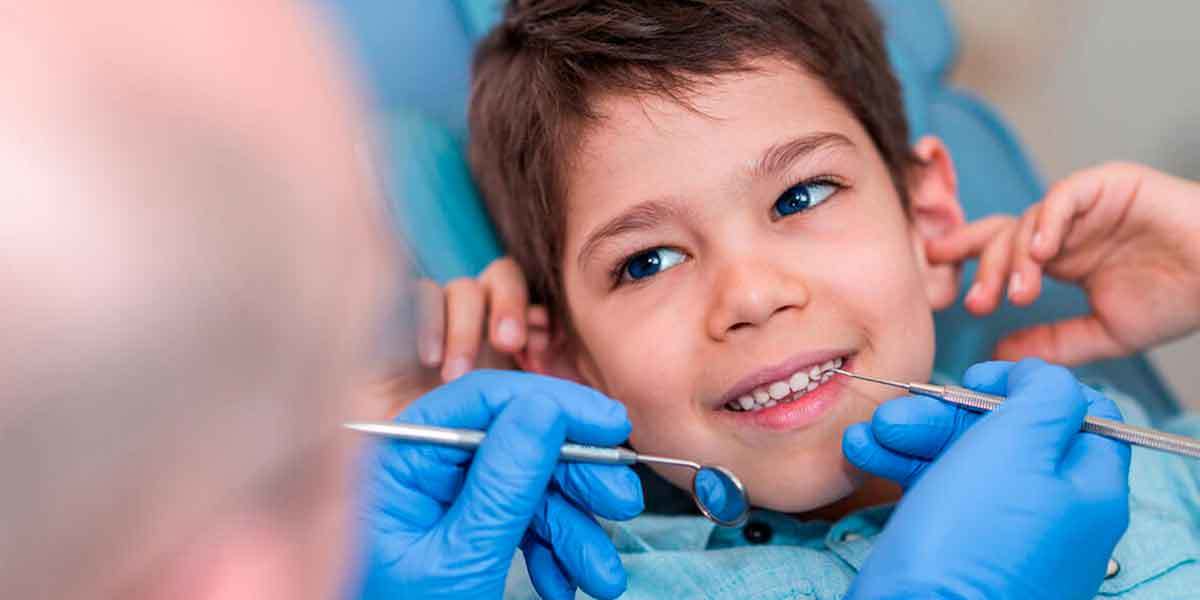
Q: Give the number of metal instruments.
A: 2